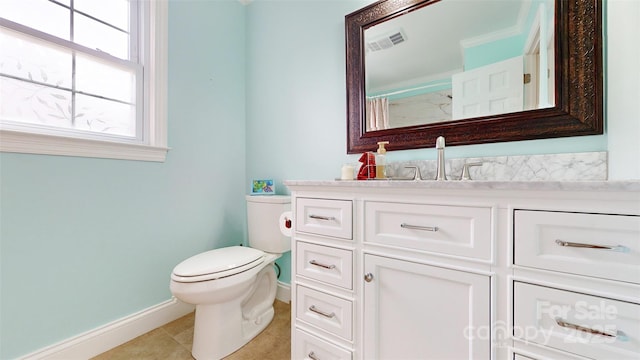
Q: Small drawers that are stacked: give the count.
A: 4